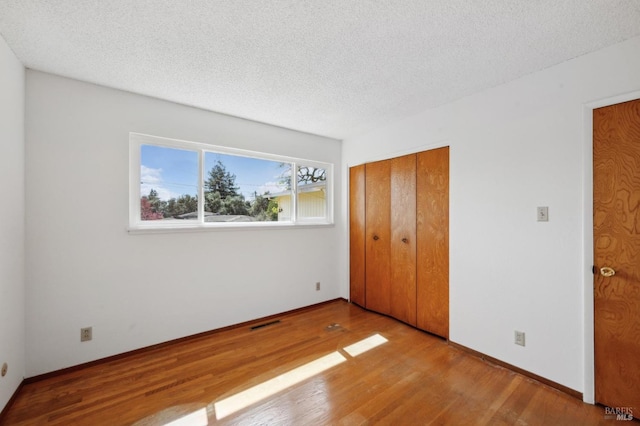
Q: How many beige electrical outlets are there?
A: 3